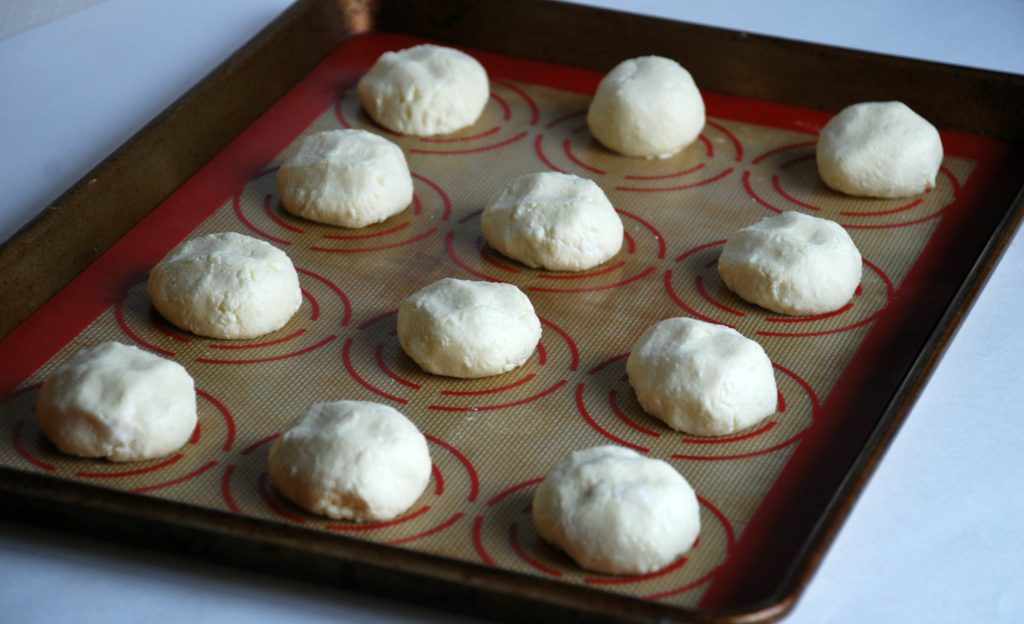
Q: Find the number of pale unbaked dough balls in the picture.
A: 12